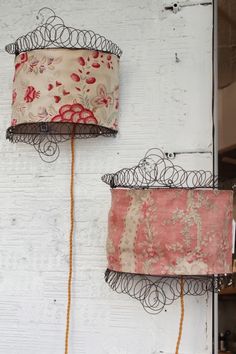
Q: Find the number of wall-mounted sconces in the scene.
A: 2